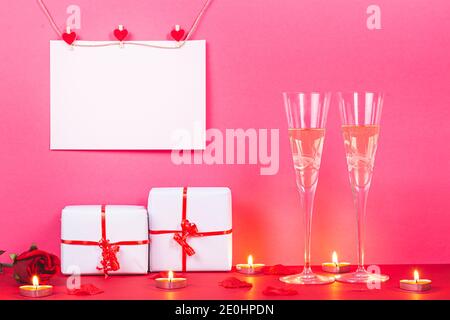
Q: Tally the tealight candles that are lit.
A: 5